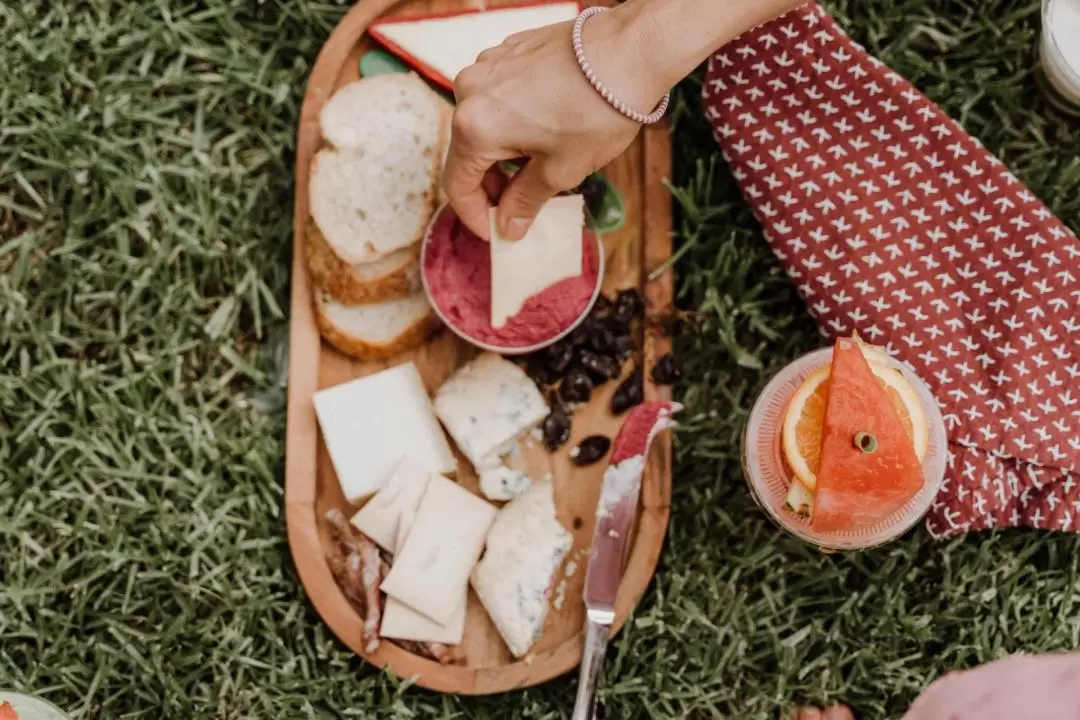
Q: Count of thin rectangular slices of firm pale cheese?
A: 4